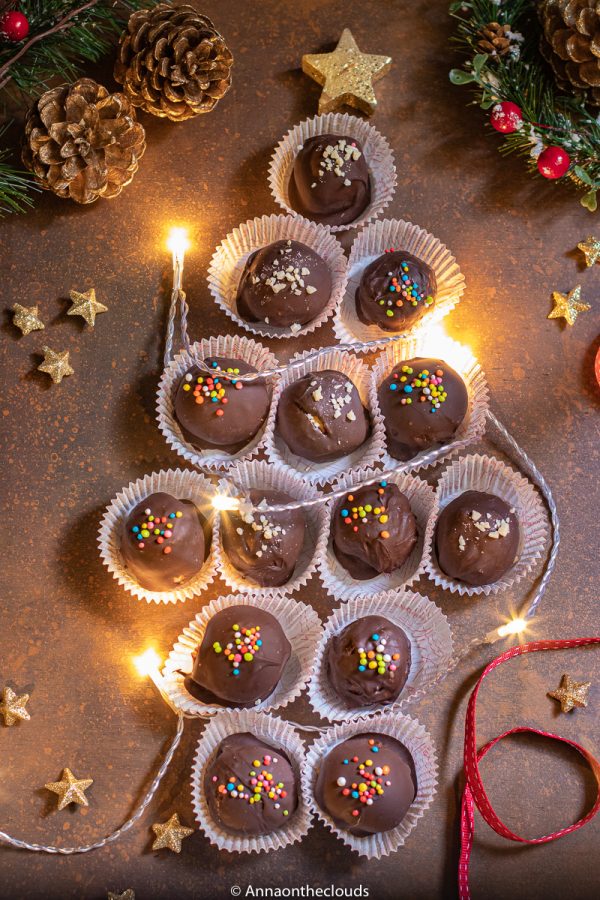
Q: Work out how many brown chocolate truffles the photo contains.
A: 14